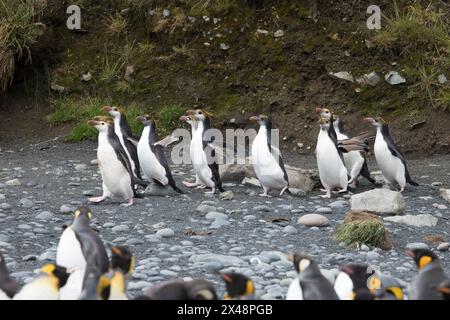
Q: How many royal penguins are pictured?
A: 10